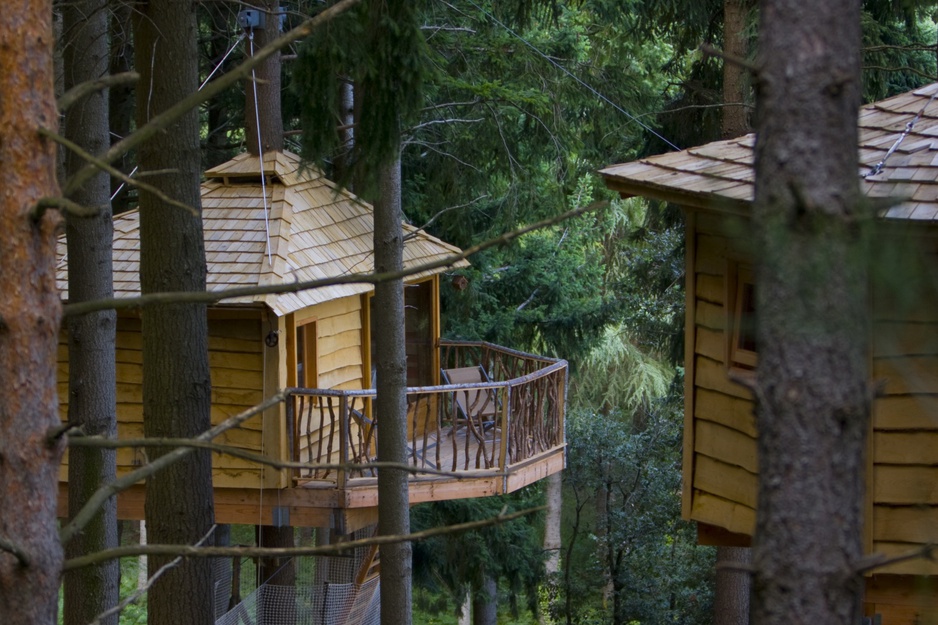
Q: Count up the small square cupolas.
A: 1